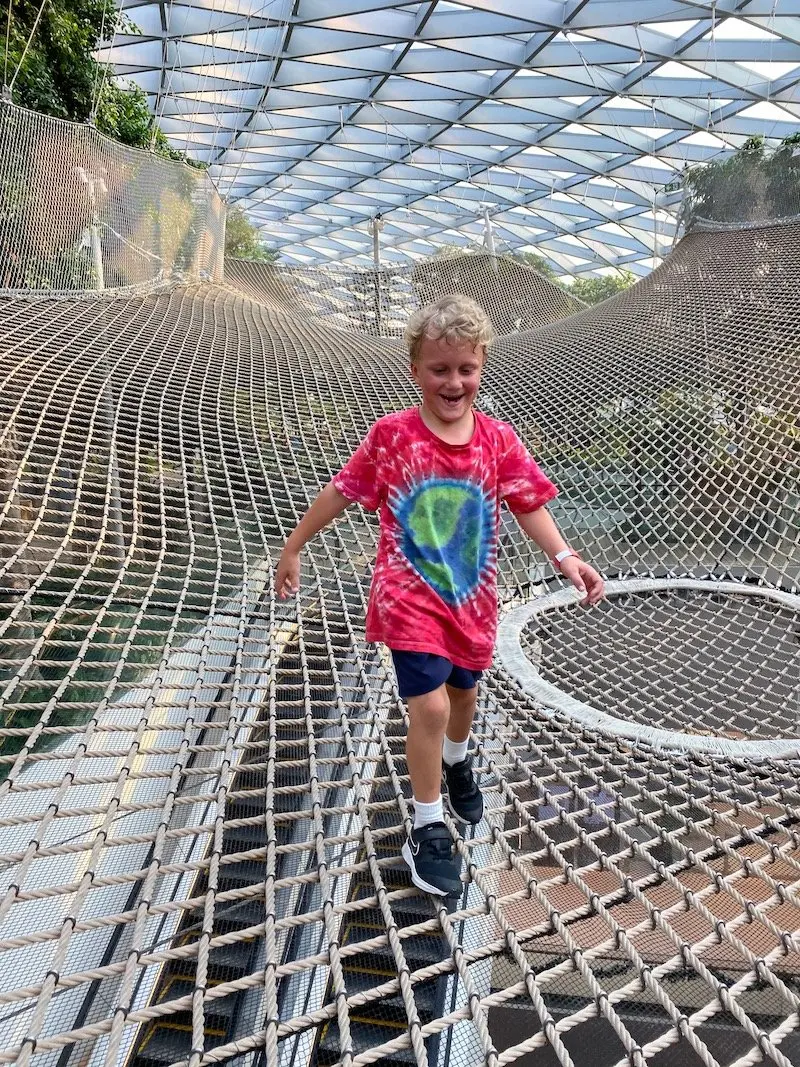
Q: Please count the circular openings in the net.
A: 1